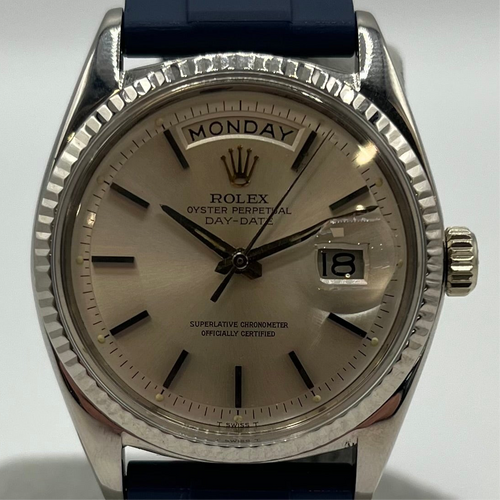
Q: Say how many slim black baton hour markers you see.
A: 10